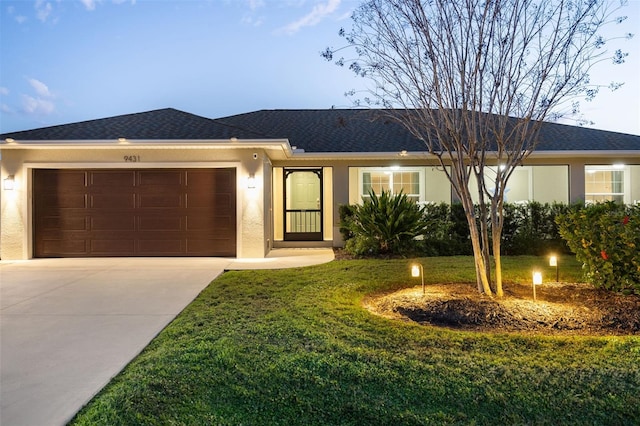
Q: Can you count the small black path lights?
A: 3